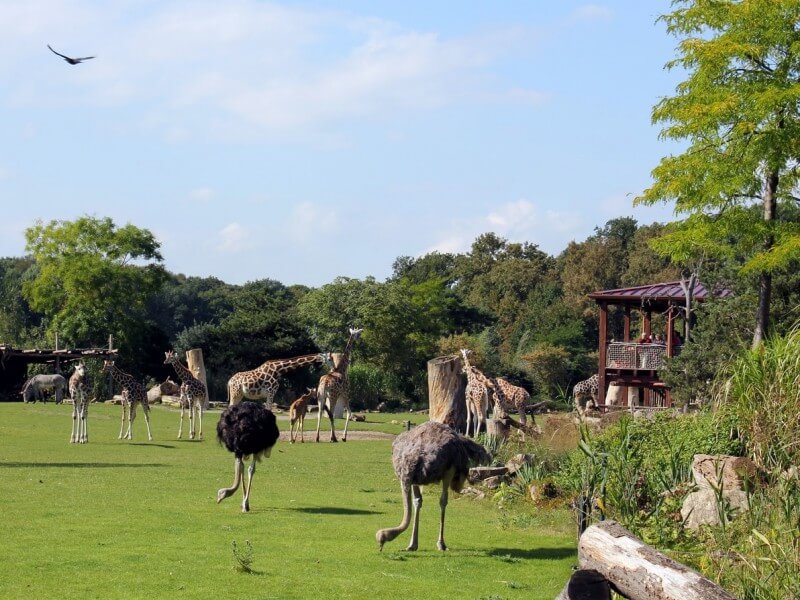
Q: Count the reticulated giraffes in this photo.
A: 9